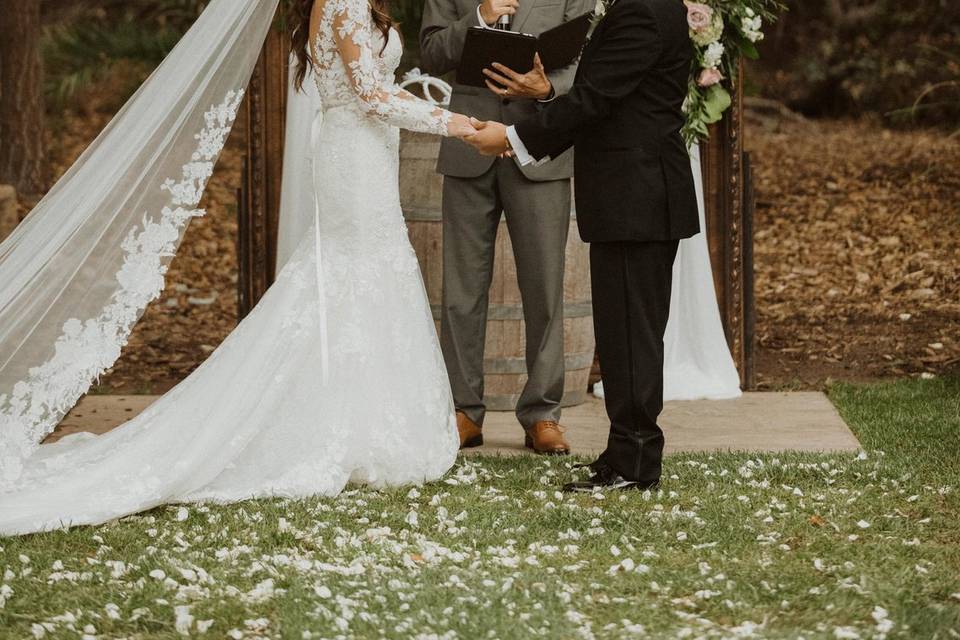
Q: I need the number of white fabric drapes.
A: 2